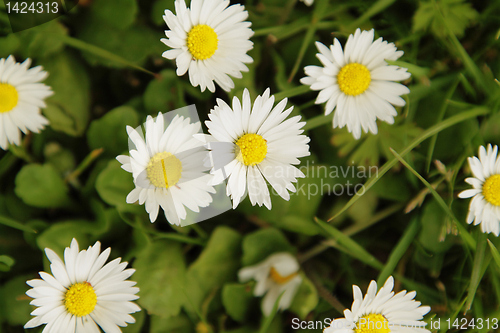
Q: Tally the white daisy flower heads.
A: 9